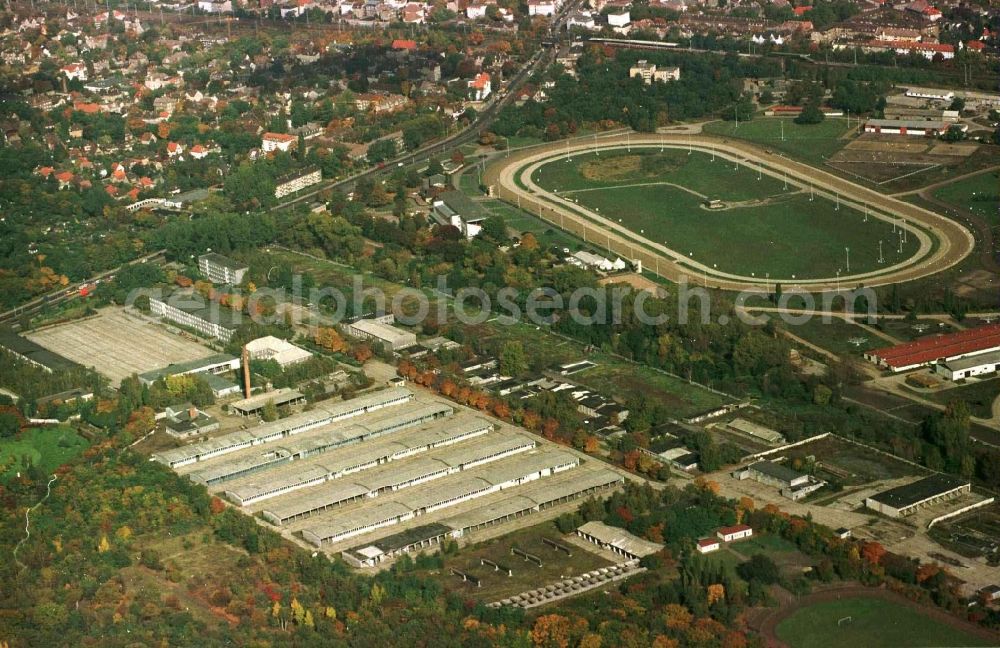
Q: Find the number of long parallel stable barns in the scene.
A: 6